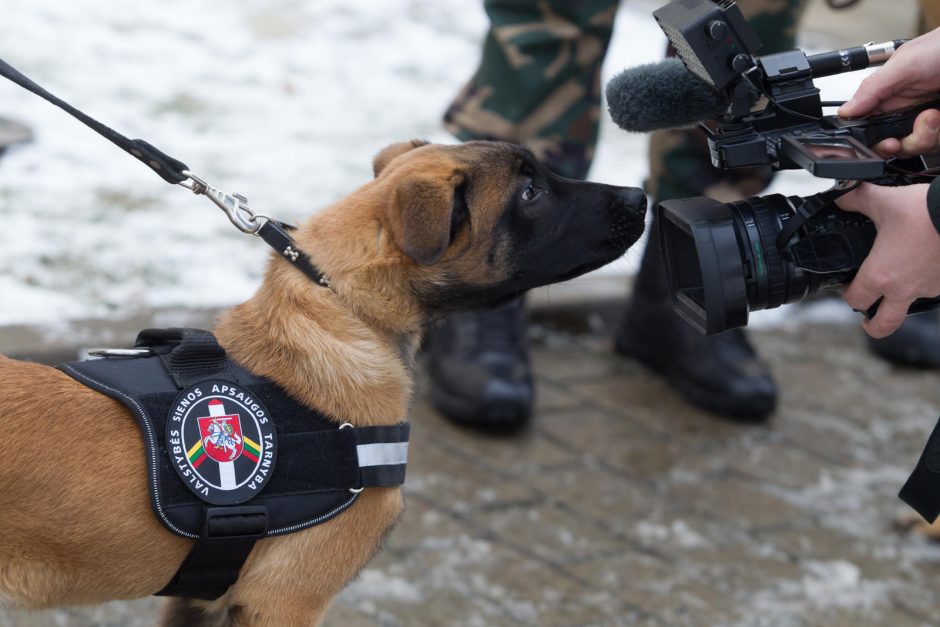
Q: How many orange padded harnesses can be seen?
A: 0